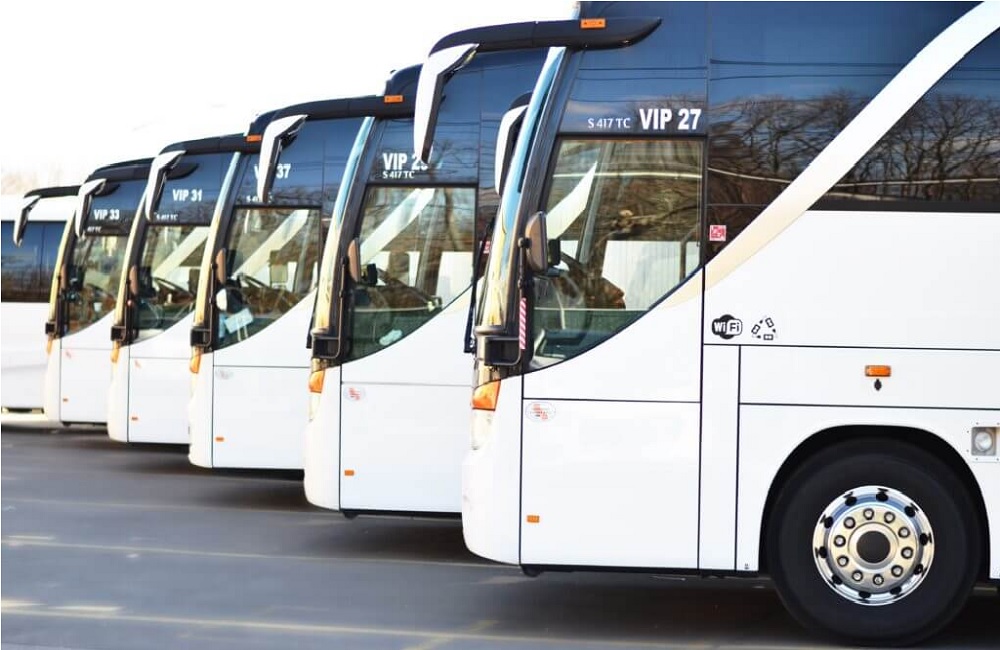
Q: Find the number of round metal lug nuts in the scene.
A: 10